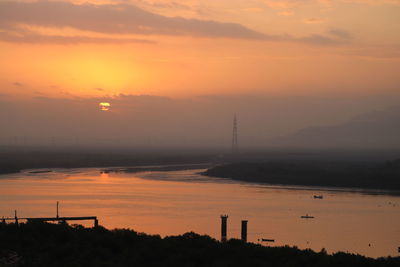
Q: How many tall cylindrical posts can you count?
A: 2